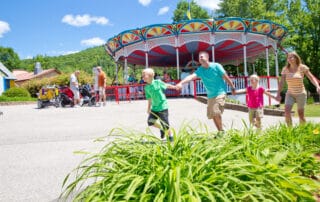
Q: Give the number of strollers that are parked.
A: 3